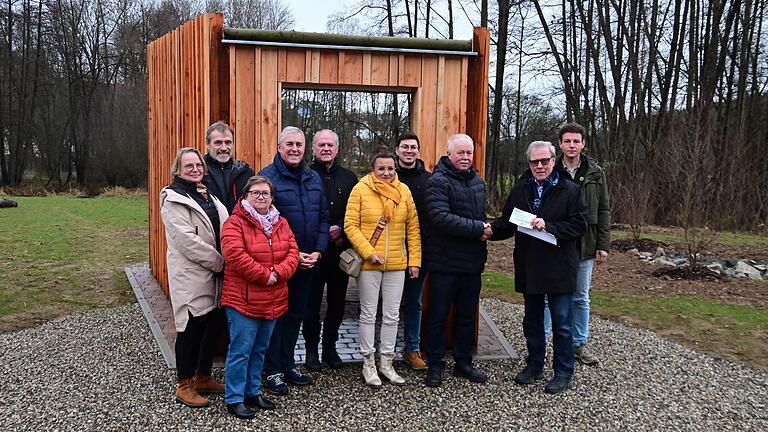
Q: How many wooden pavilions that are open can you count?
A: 1